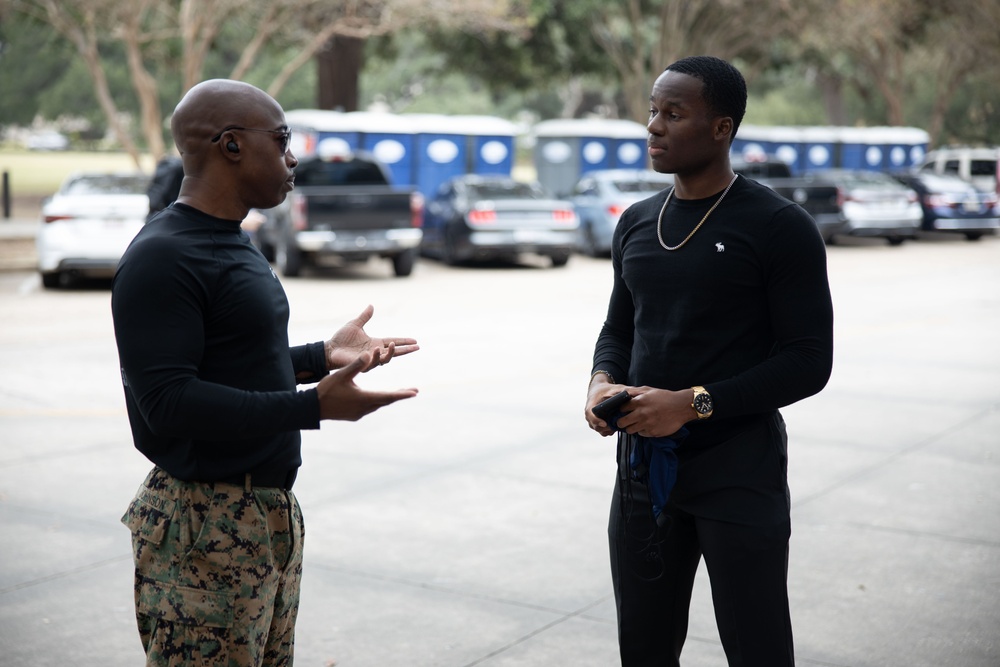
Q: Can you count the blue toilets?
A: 12